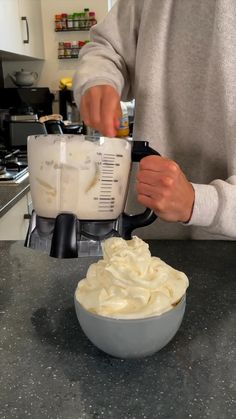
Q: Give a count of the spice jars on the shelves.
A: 12